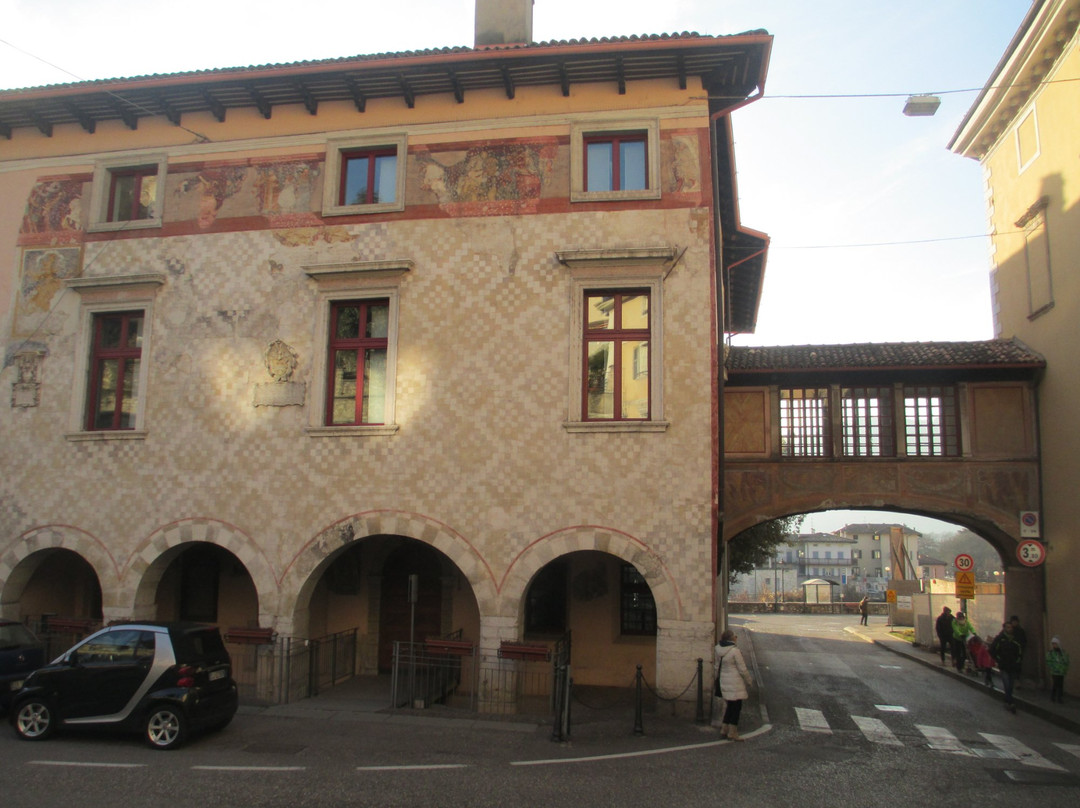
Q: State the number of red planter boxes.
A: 4